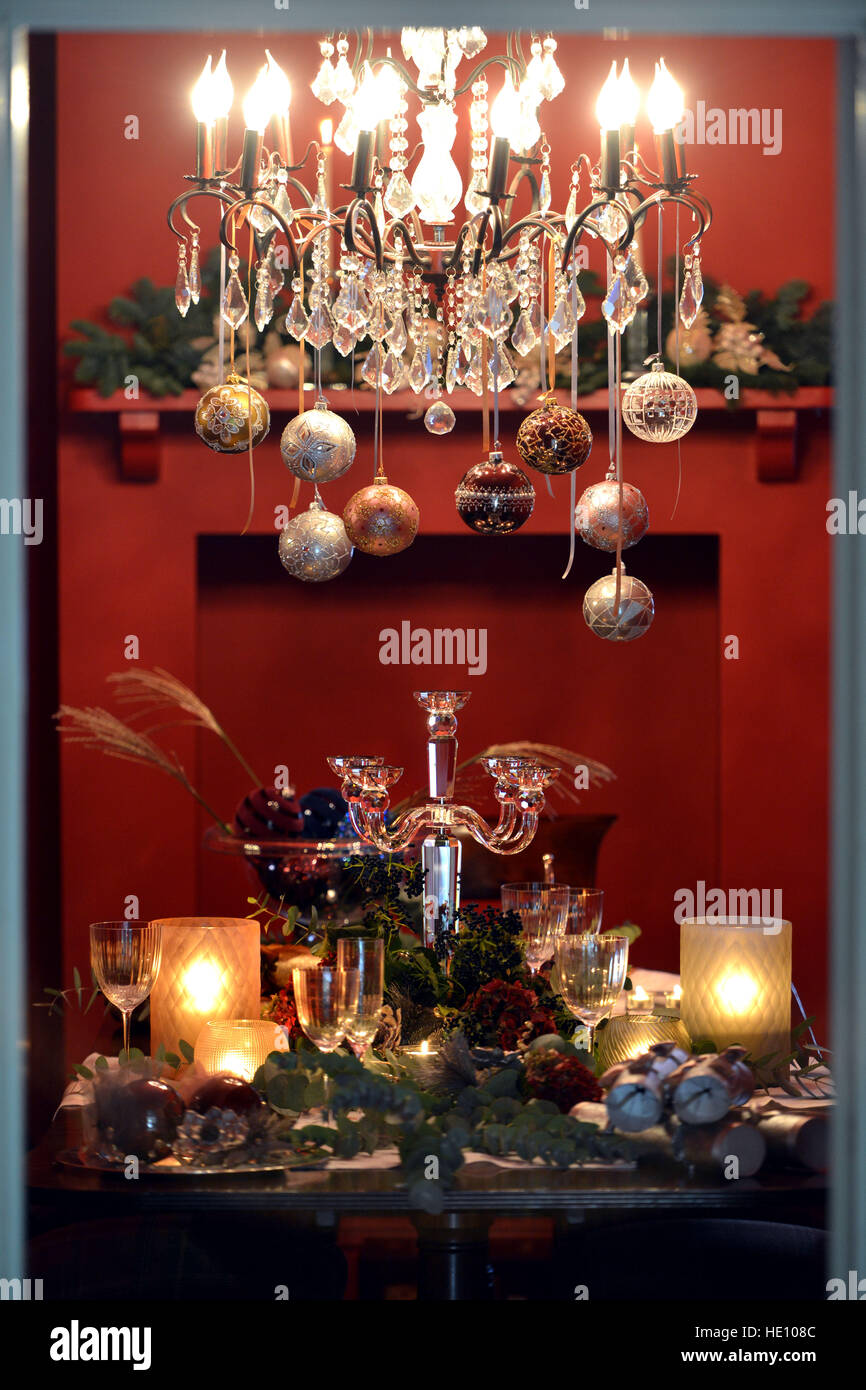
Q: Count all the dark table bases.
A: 1